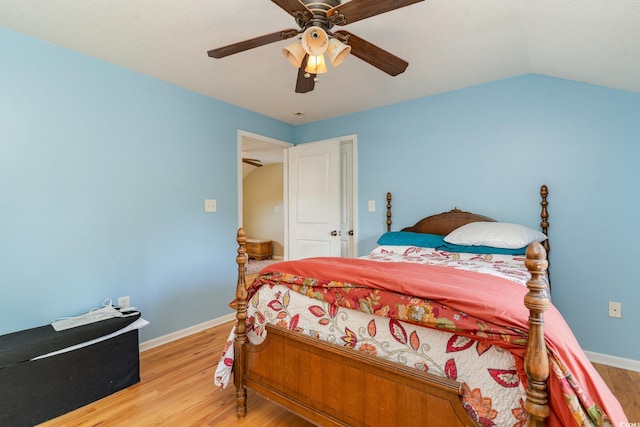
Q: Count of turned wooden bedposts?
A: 4